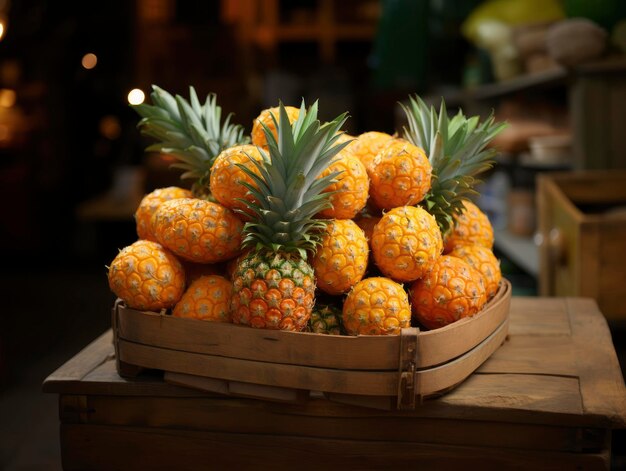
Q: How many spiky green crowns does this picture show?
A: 3